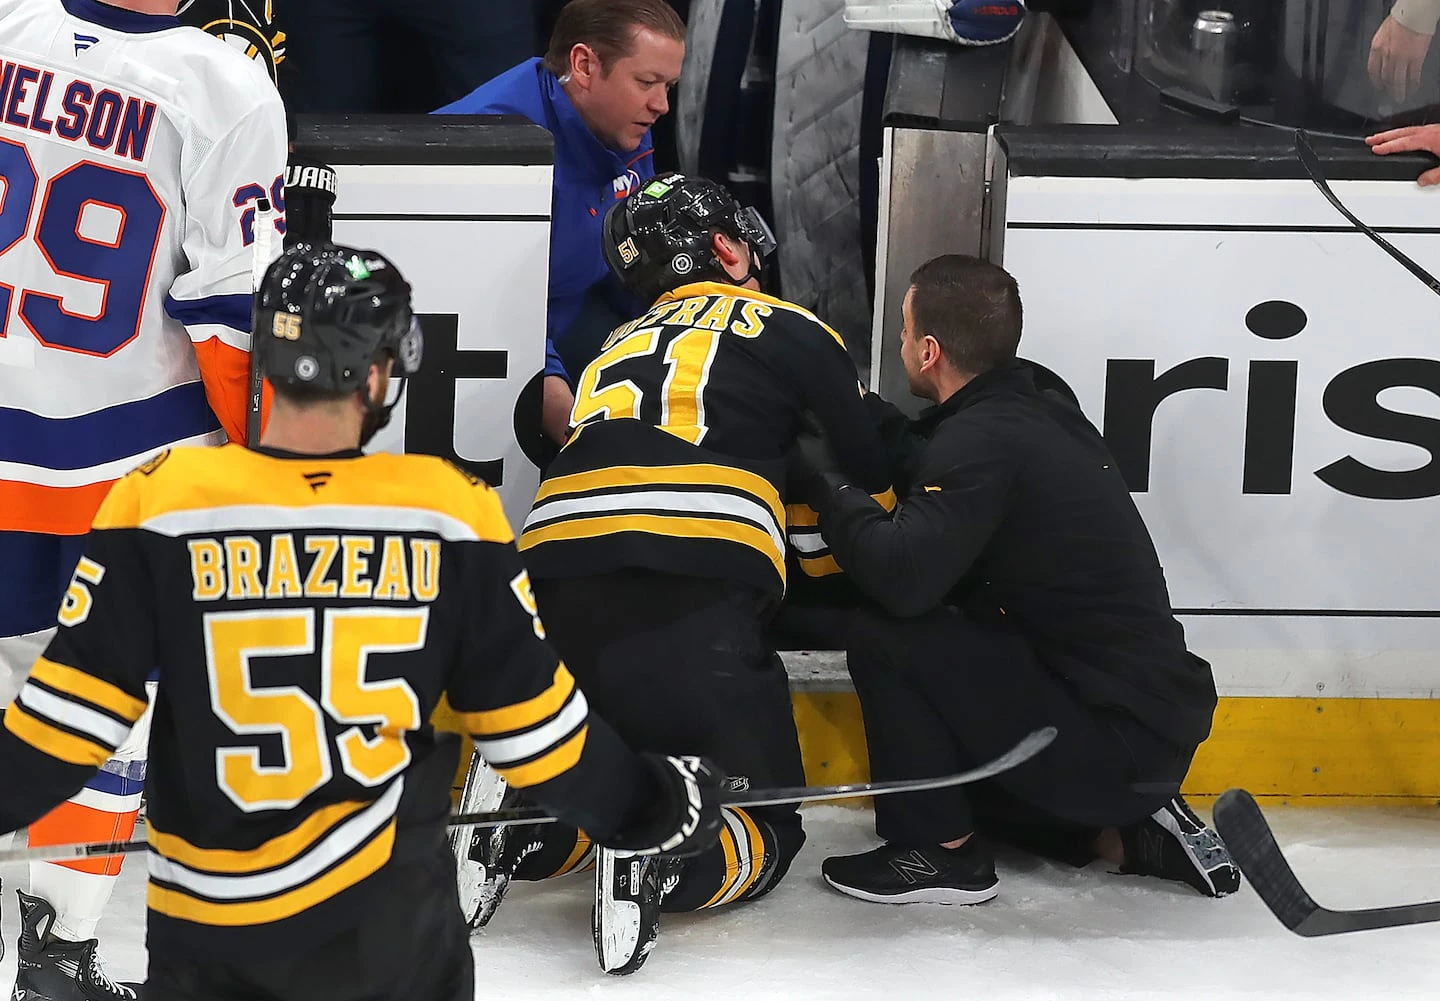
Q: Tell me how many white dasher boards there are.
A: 2